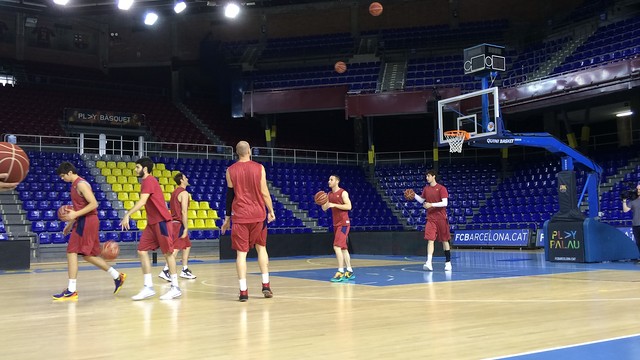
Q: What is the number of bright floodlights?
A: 5